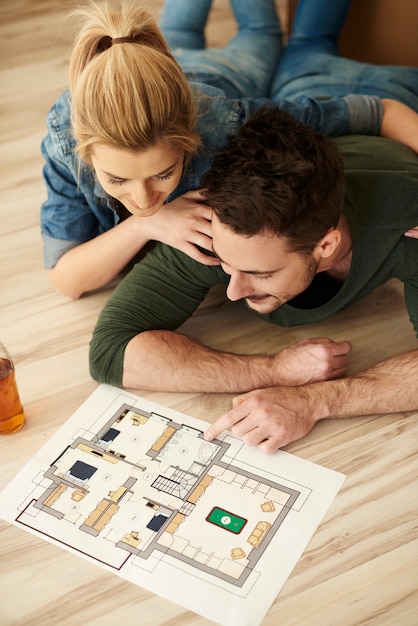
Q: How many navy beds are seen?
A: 3